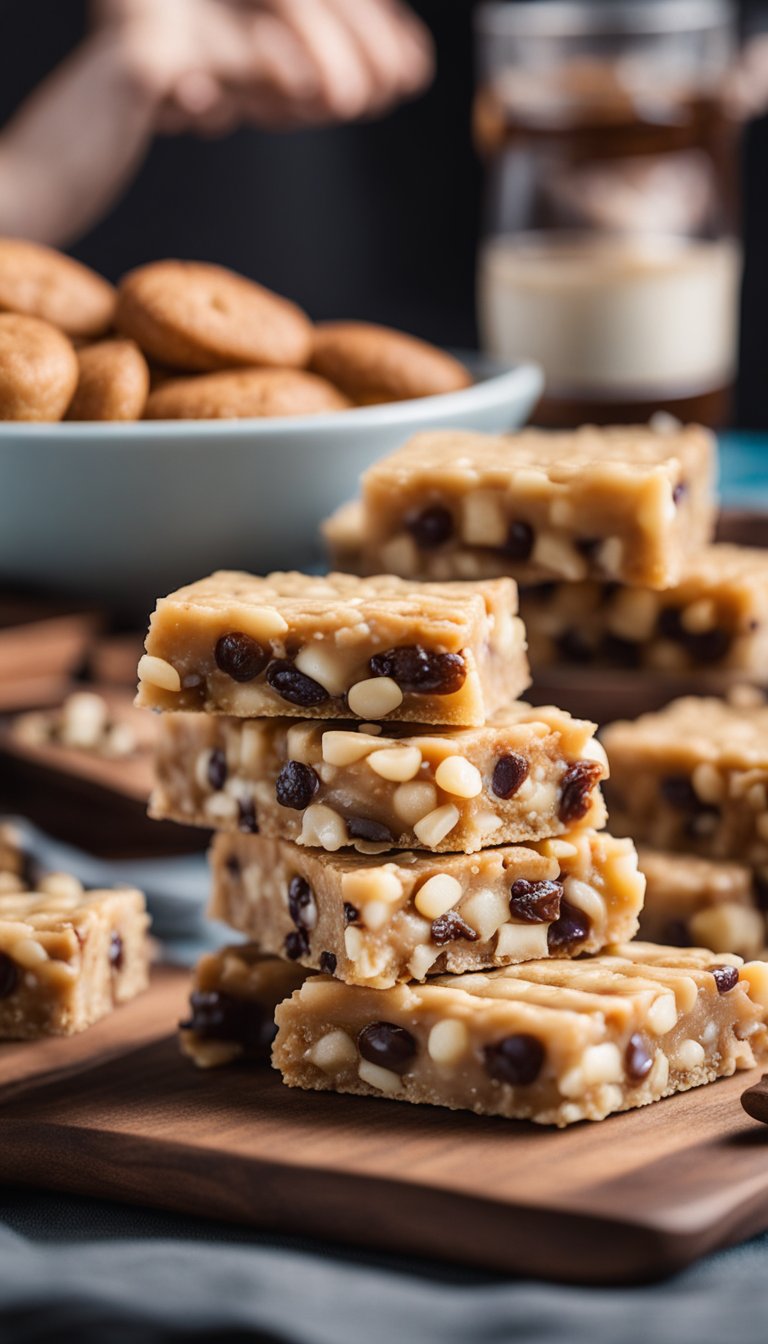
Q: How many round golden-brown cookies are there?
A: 6